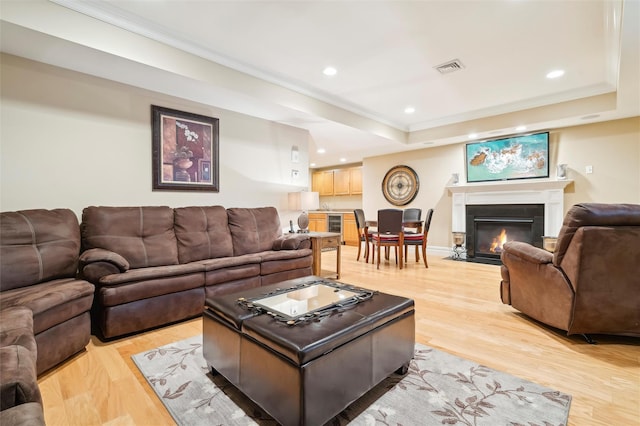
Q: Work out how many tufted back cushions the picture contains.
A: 4